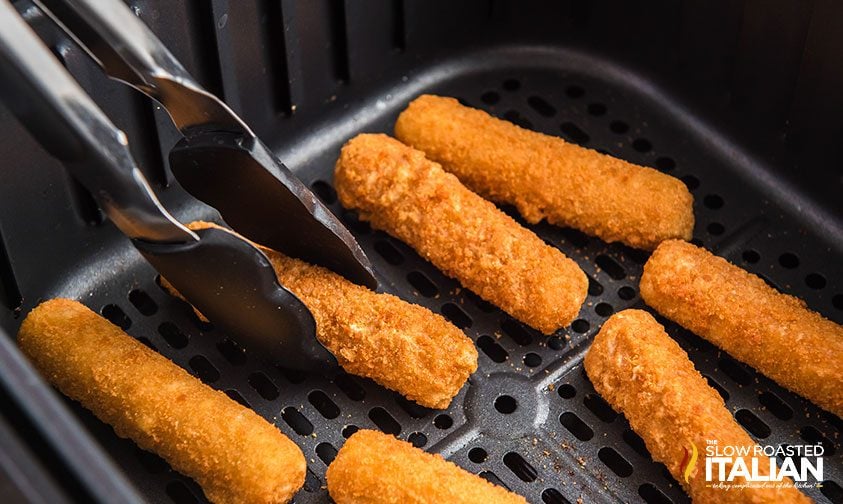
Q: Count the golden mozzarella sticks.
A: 7